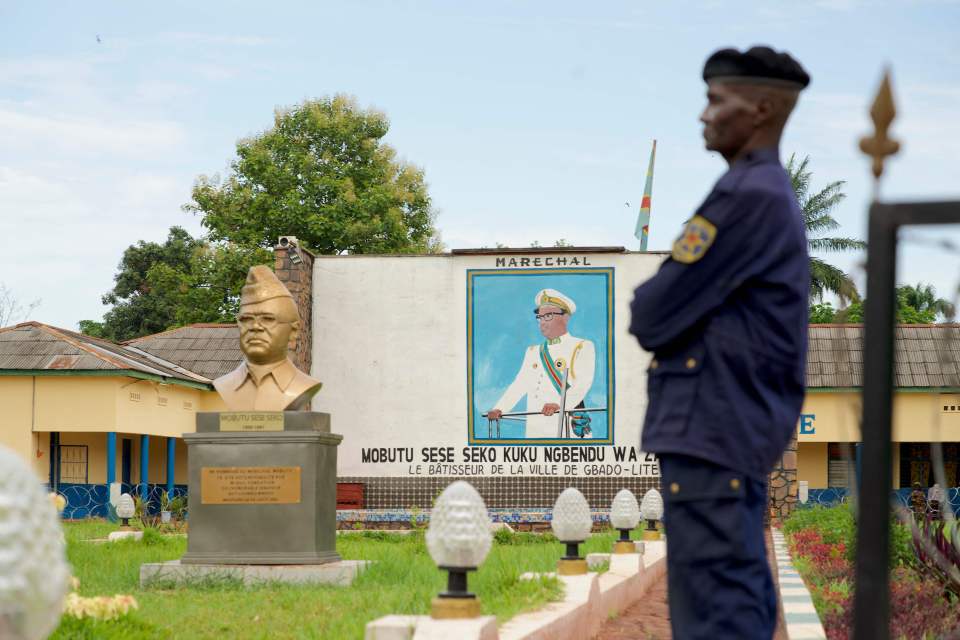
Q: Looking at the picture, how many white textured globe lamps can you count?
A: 6